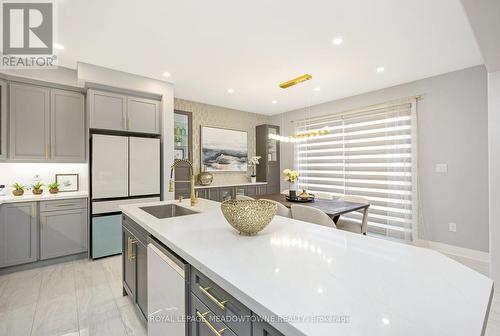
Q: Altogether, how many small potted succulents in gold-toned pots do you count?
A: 3